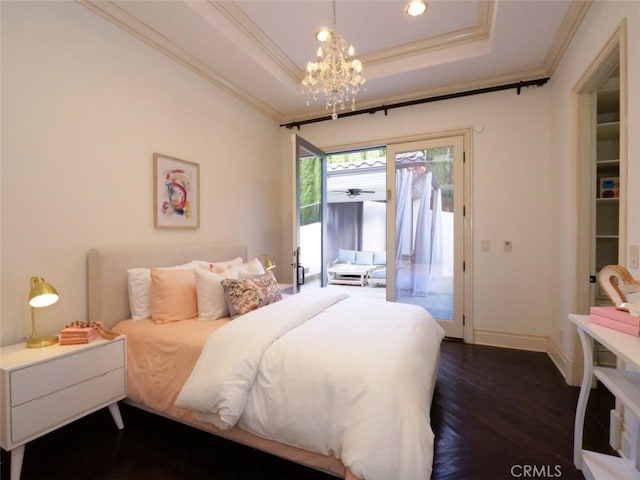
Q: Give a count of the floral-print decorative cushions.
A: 1